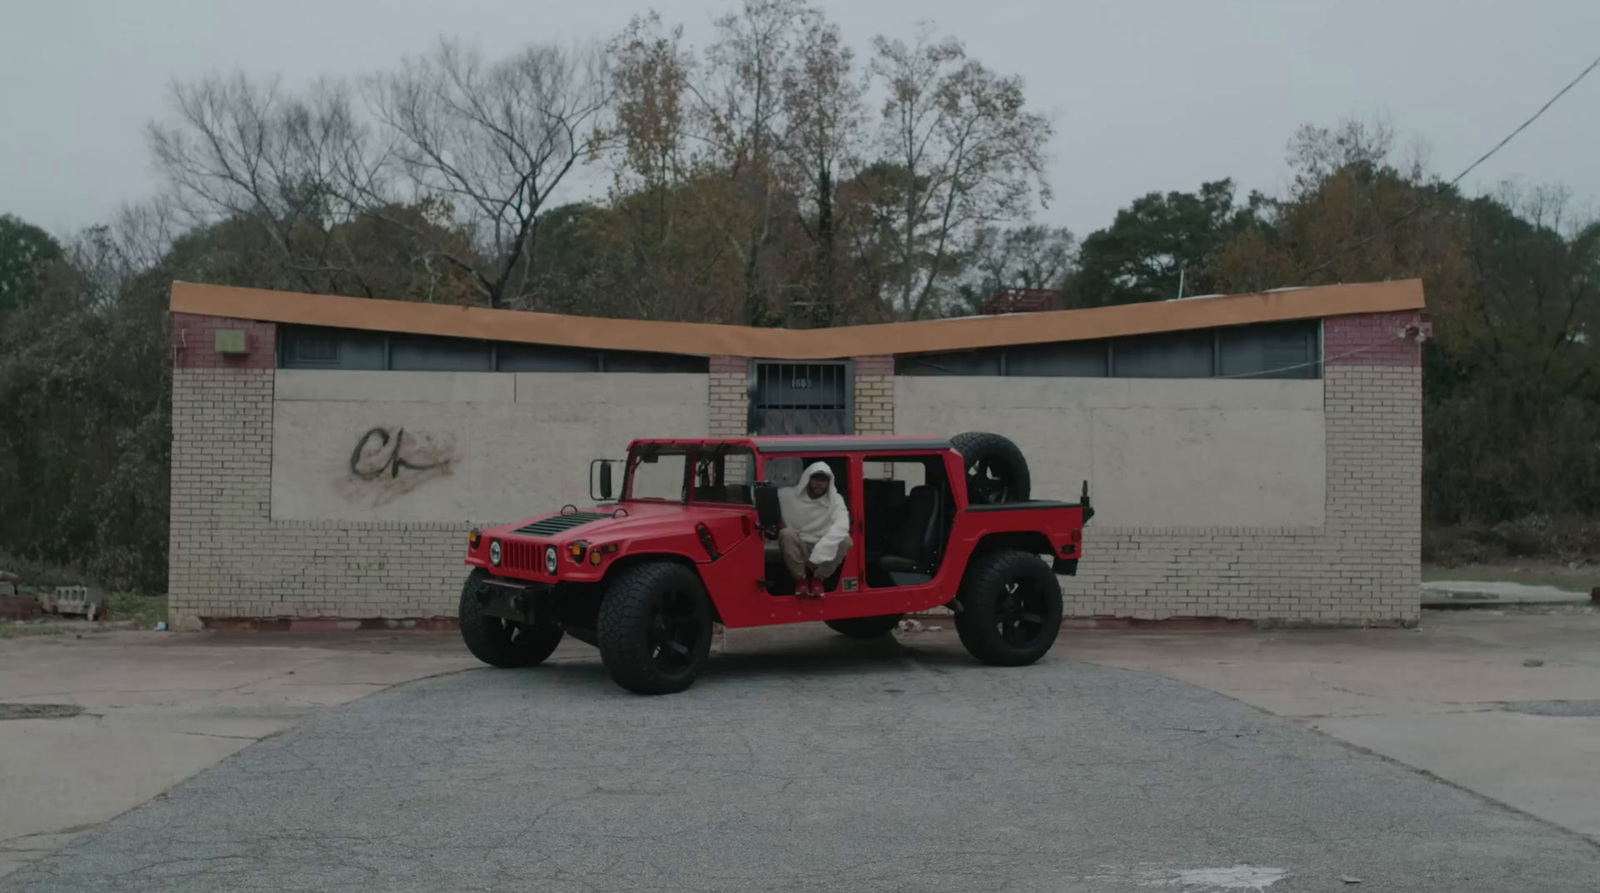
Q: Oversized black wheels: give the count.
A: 5